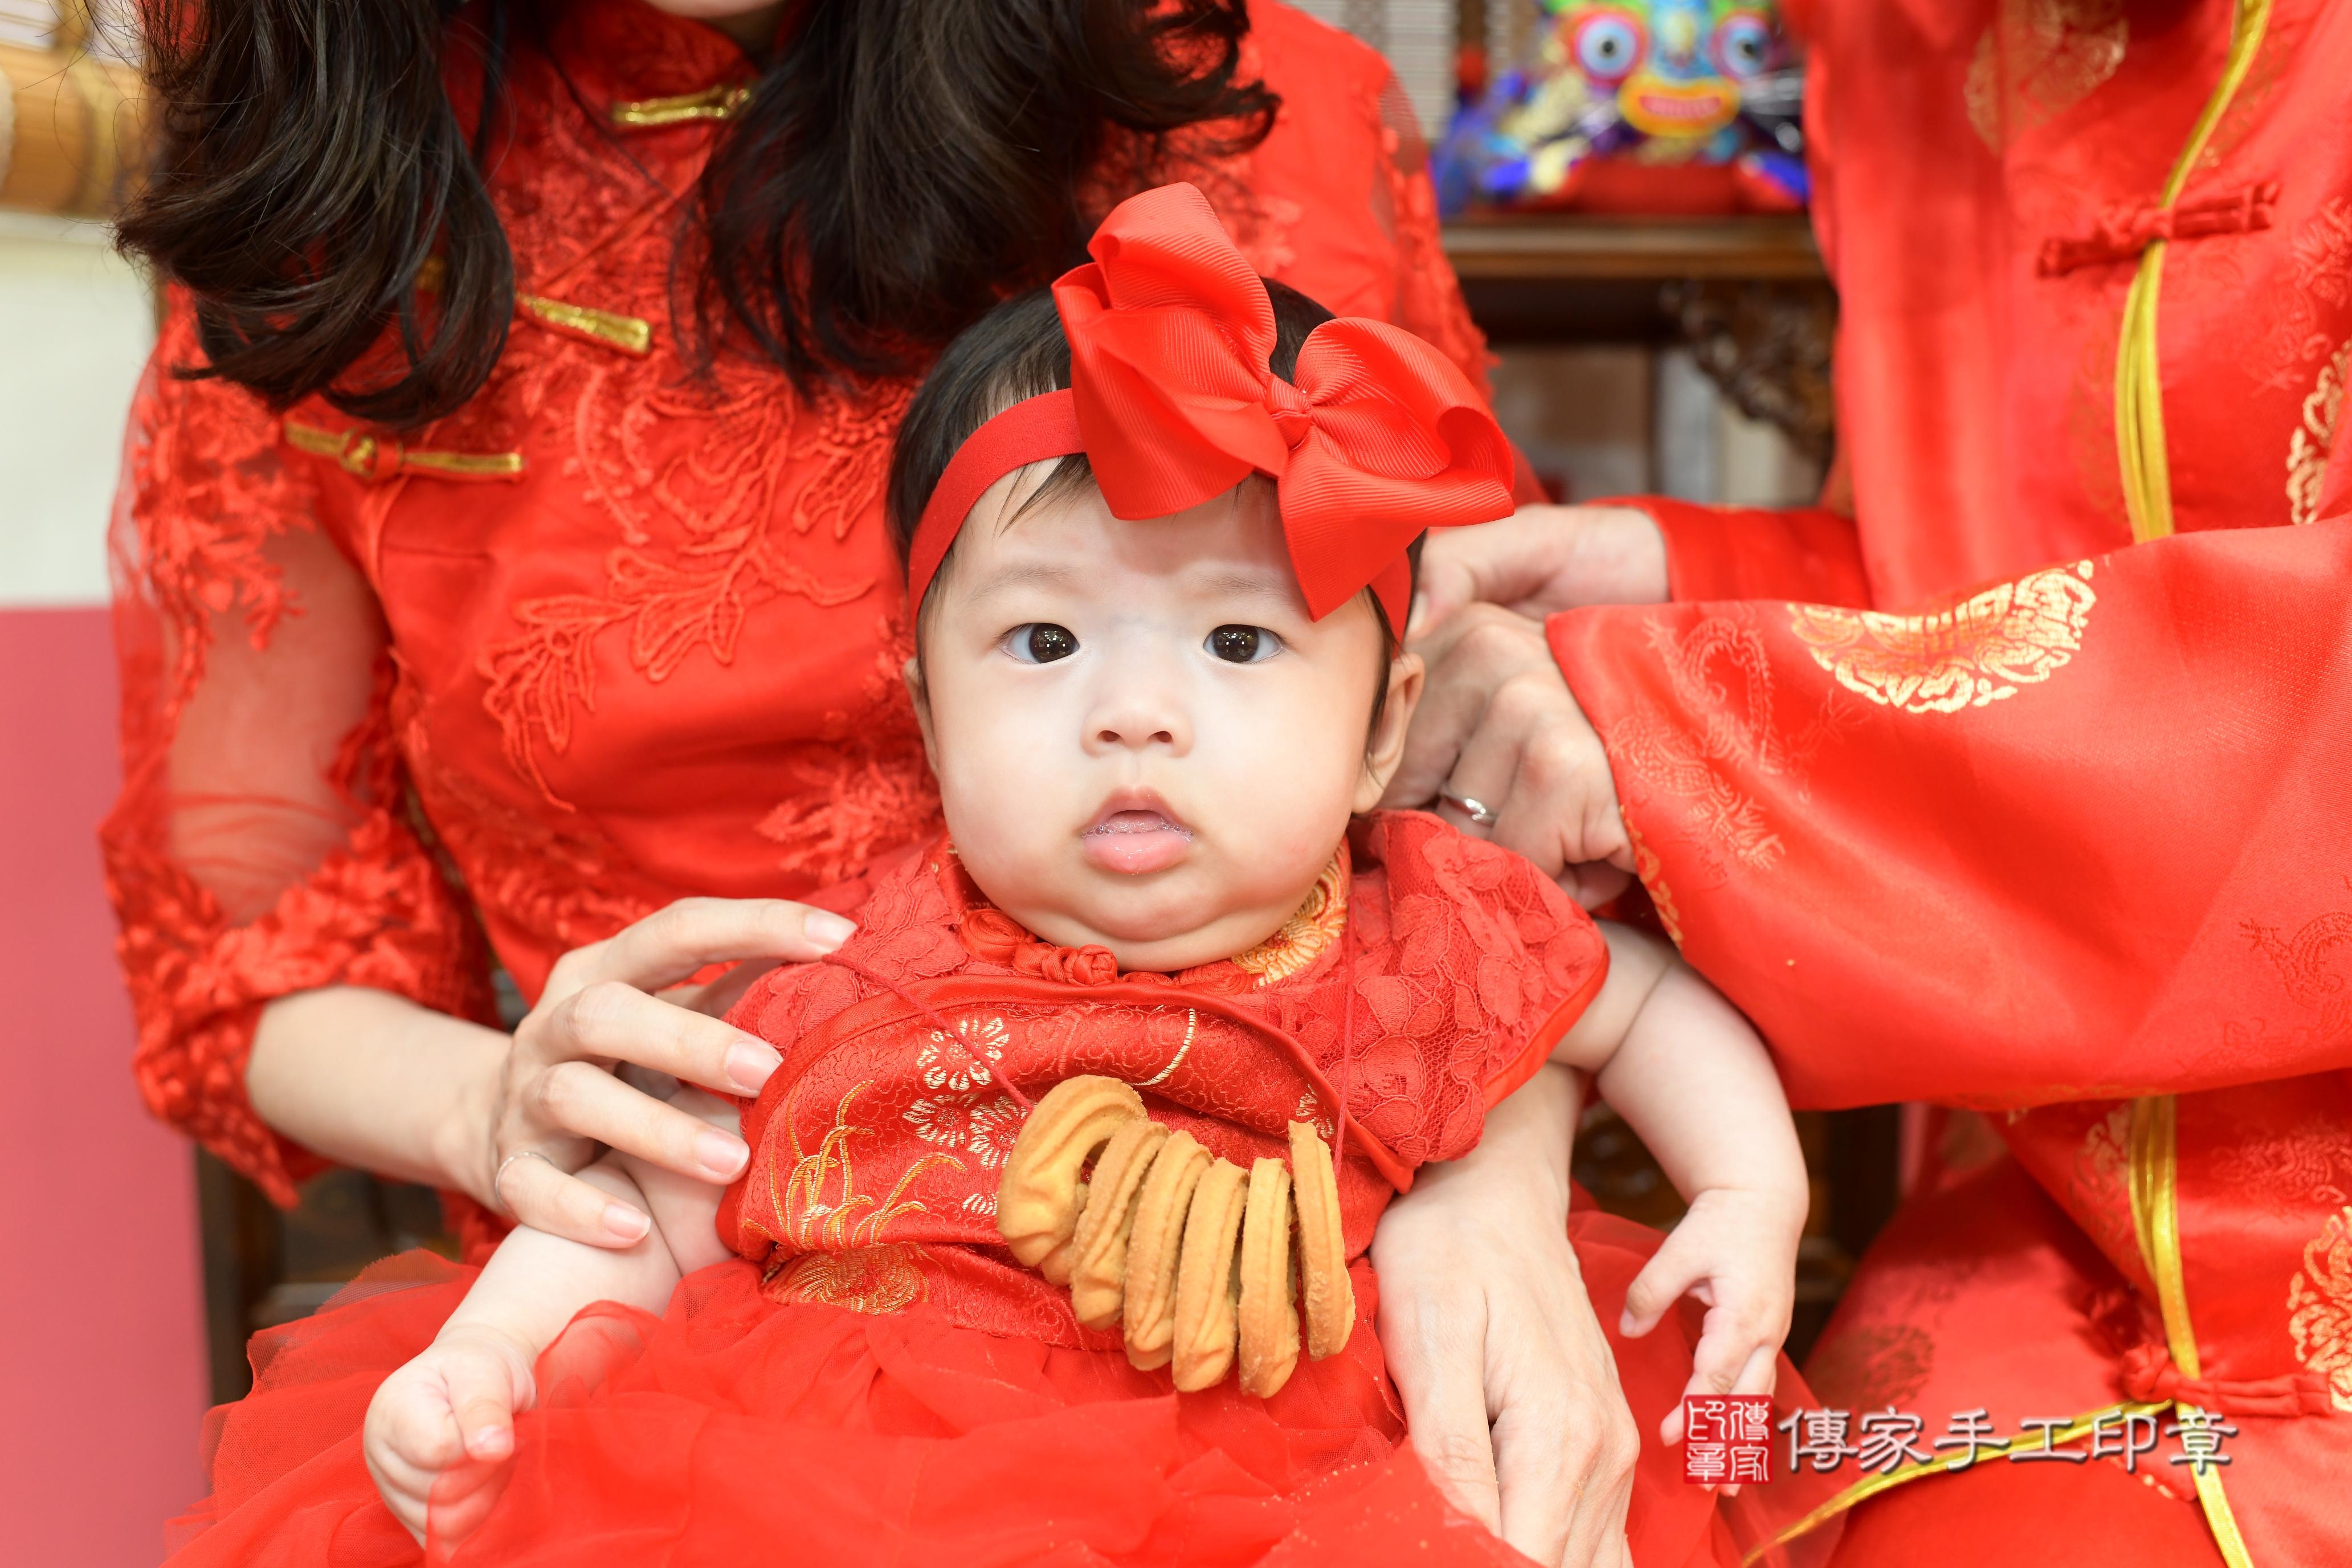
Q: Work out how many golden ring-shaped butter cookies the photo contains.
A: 6